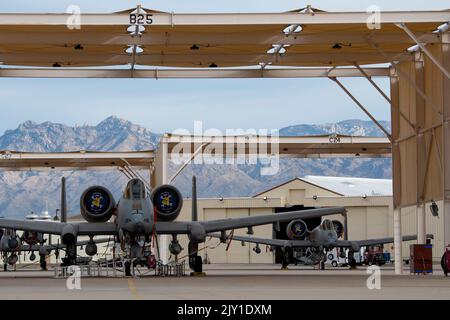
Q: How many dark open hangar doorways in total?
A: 1